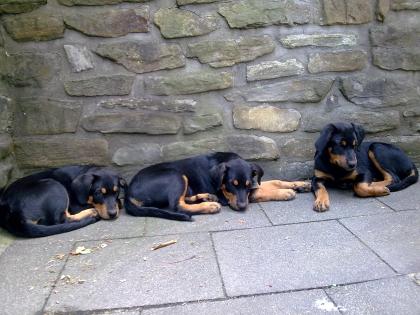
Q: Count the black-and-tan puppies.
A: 3